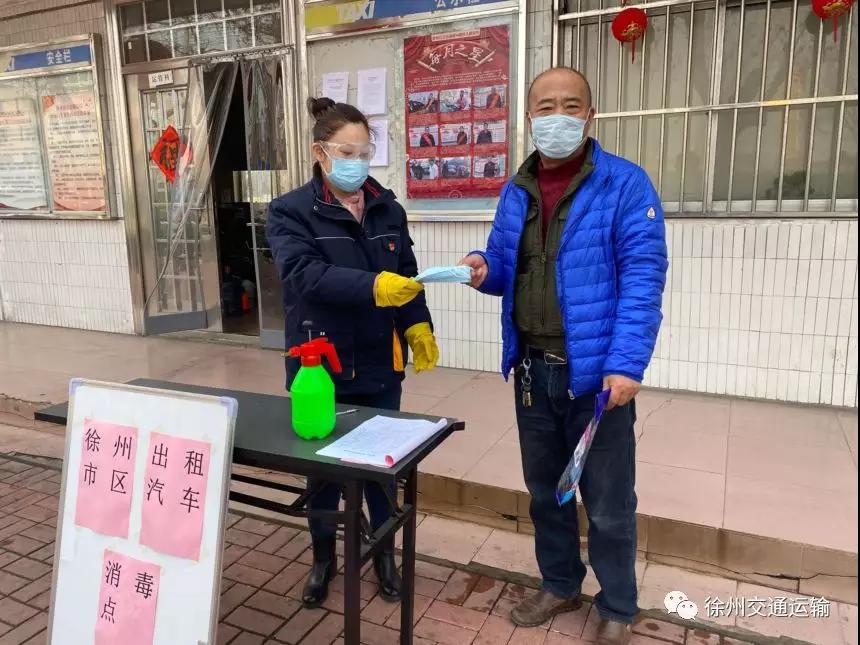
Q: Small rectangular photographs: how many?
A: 9